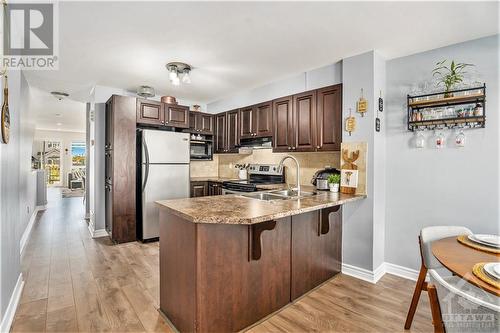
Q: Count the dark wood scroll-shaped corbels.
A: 2